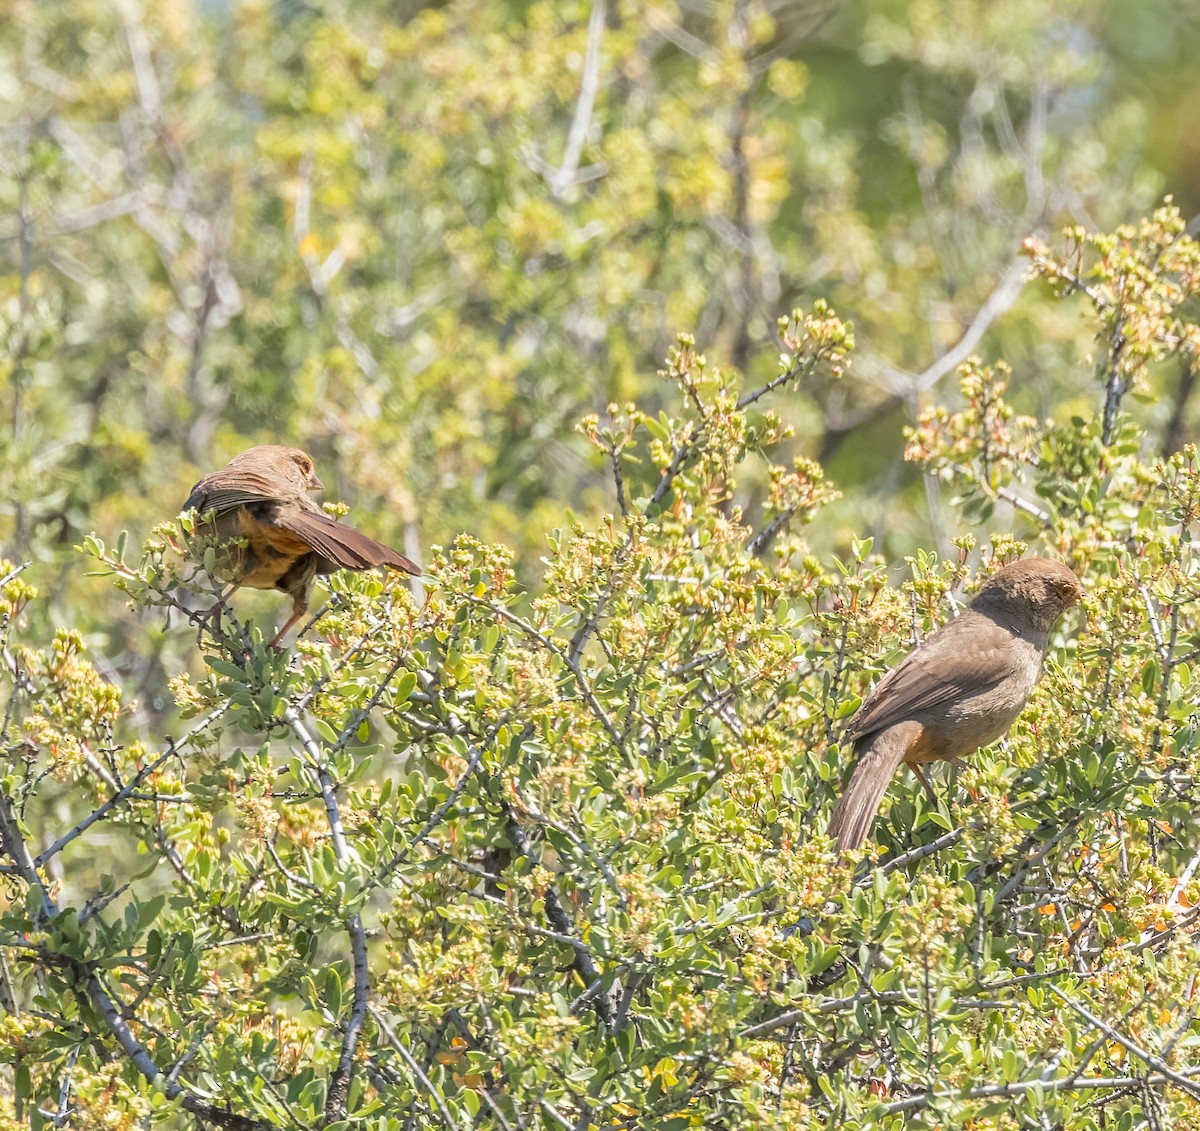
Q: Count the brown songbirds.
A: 2